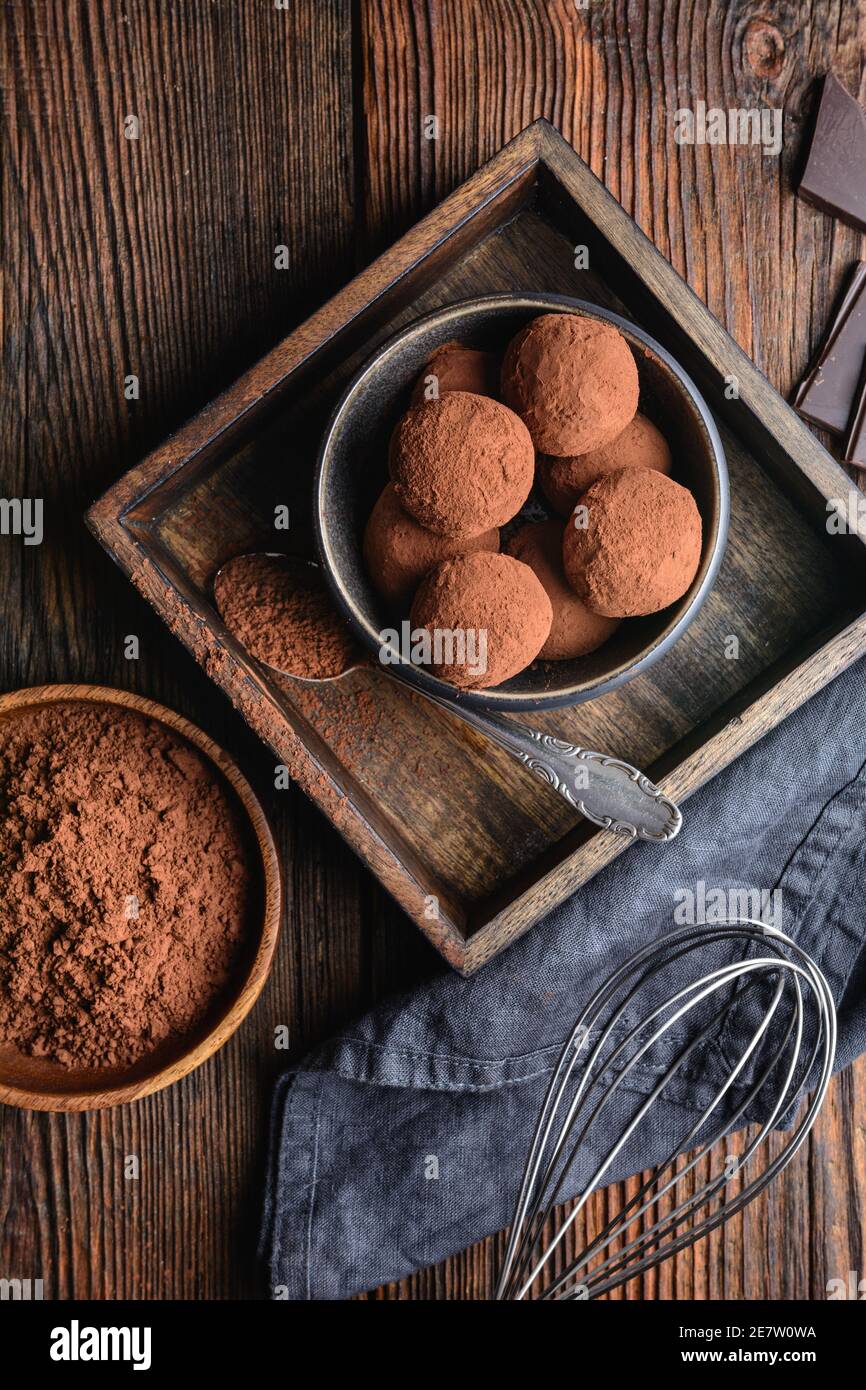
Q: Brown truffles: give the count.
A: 8